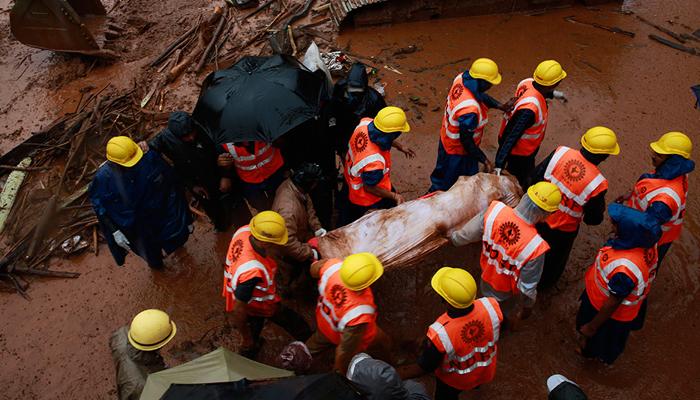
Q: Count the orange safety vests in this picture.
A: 11